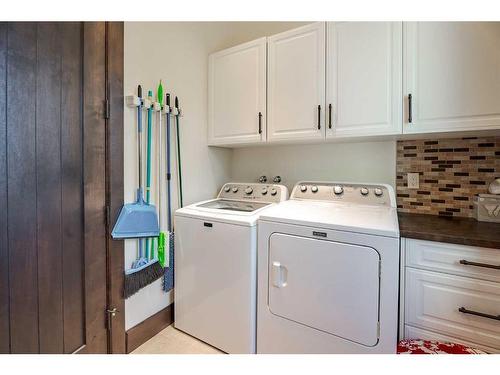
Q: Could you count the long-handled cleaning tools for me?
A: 5